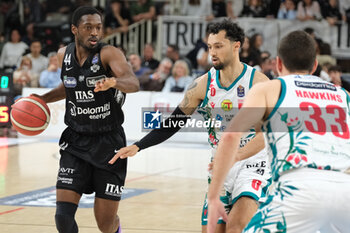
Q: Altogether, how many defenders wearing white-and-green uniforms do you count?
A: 2